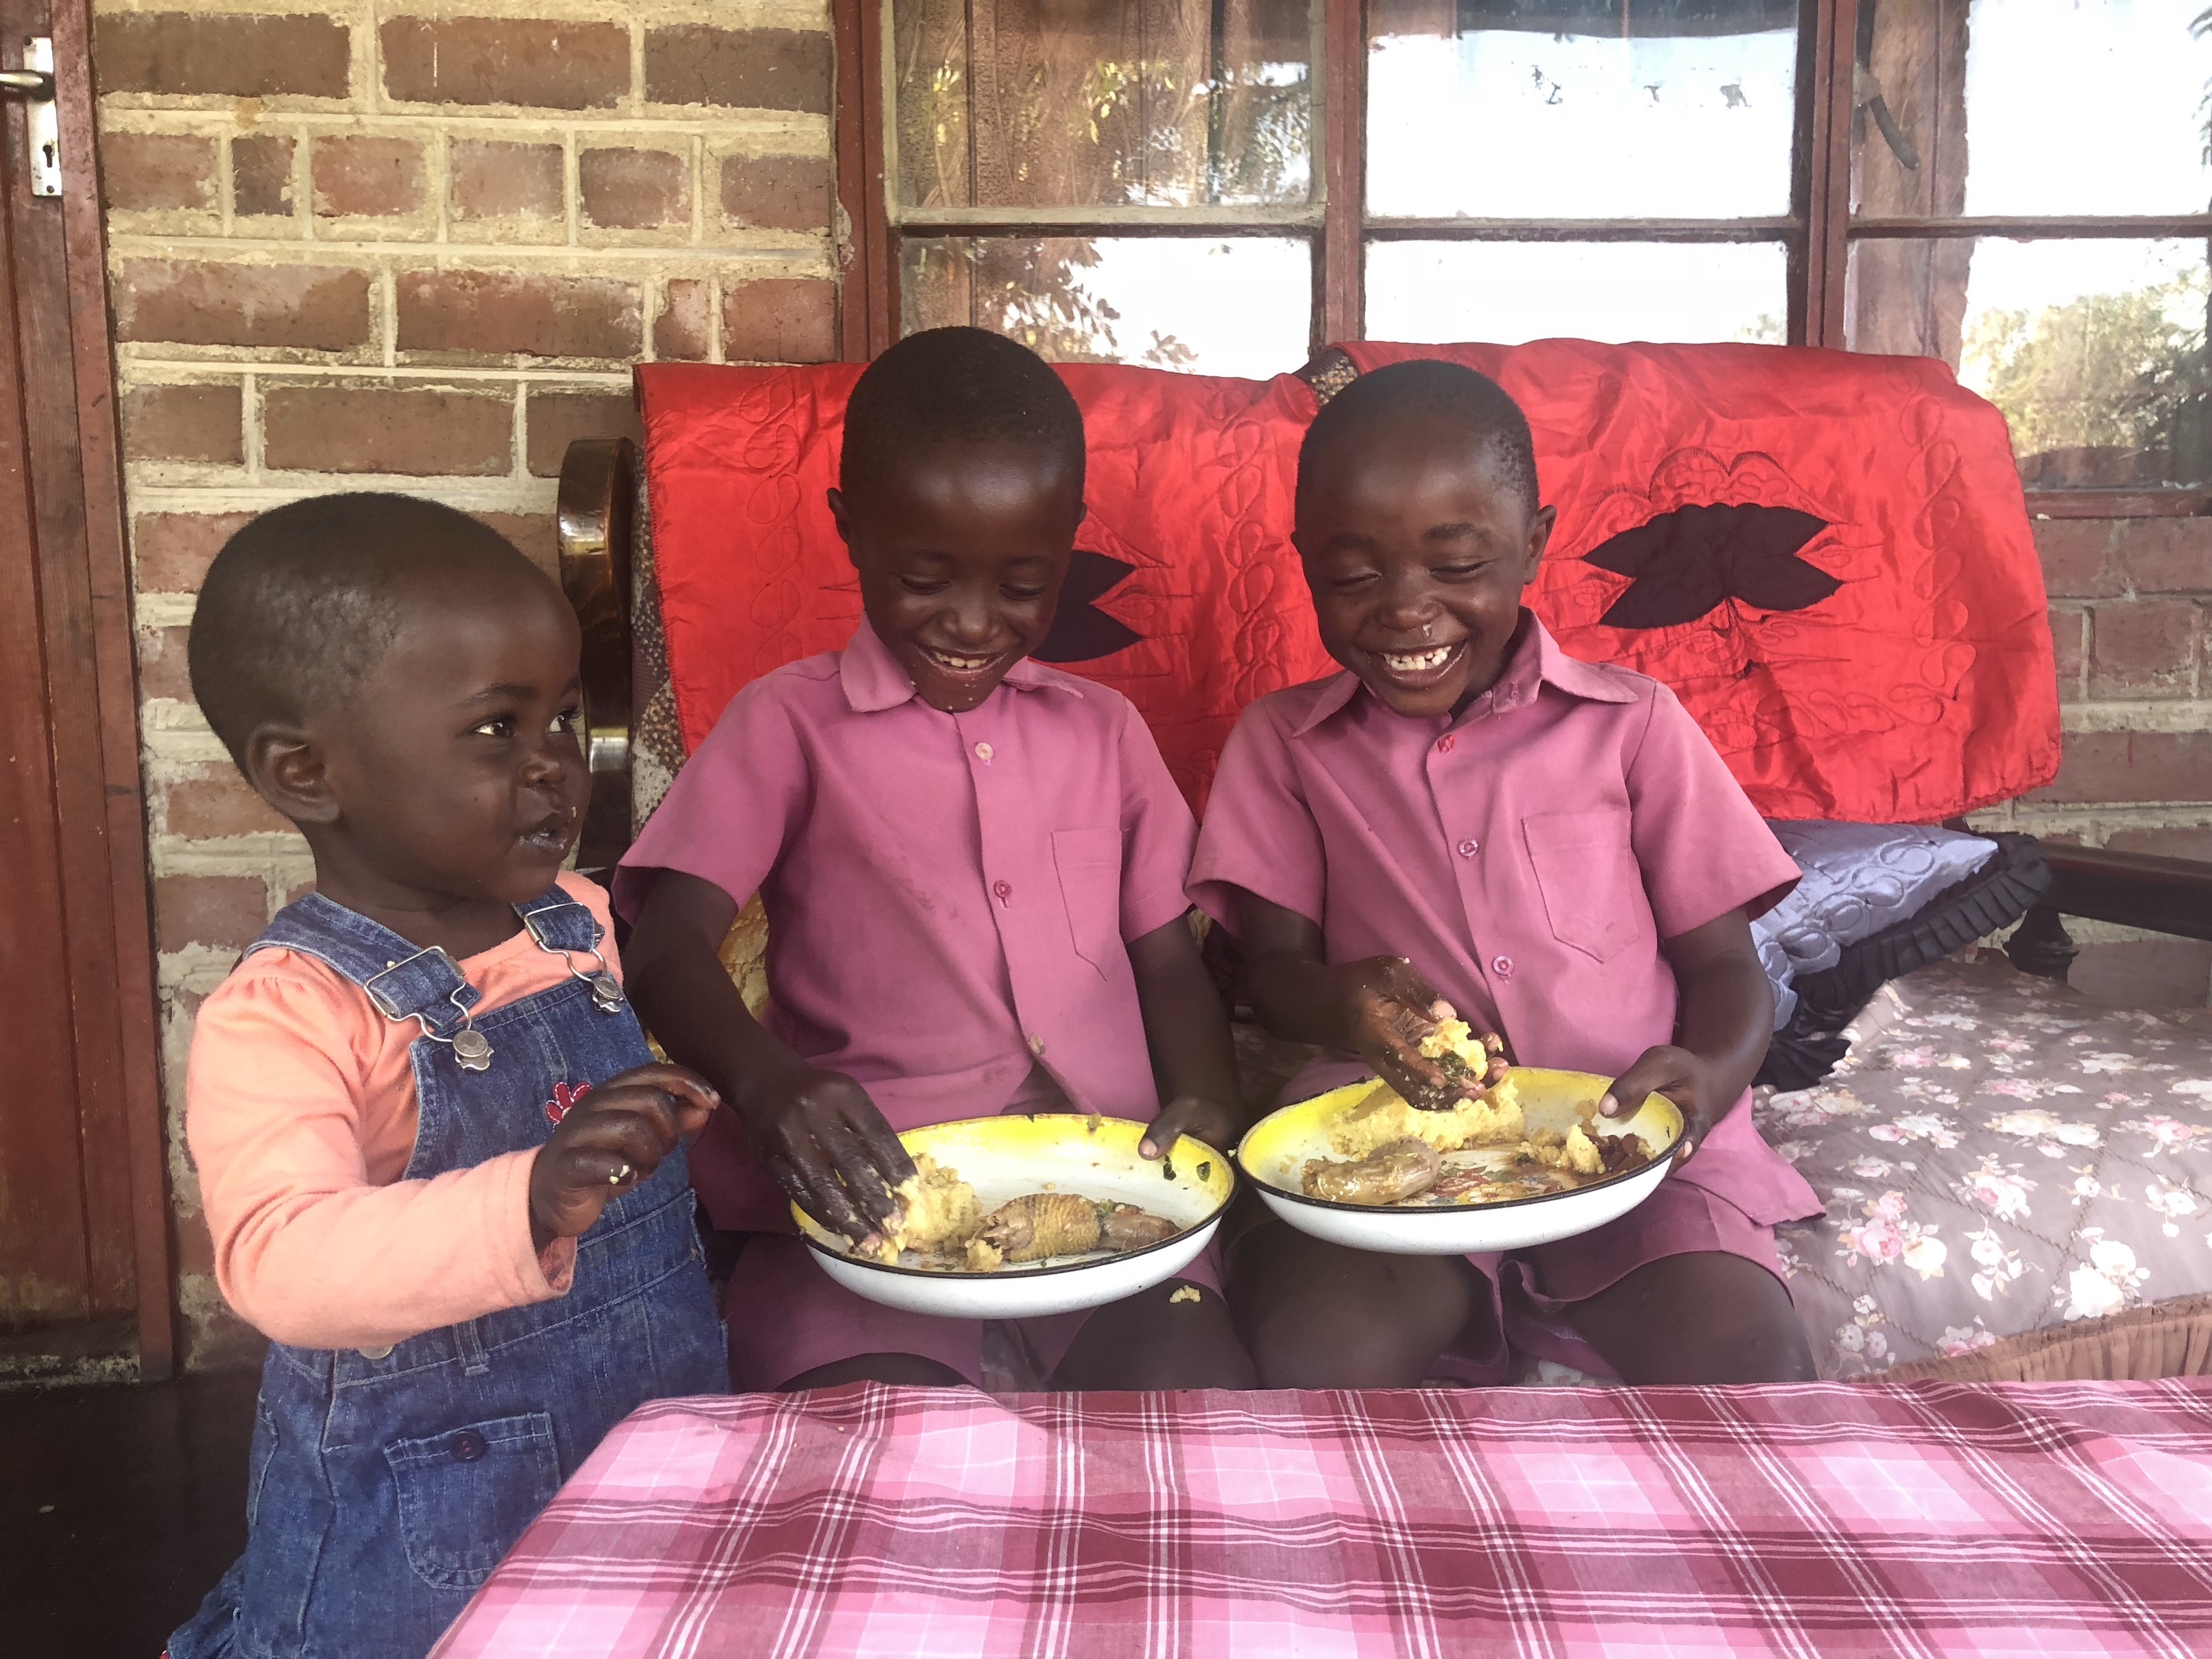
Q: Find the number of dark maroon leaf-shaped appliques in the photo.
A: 2